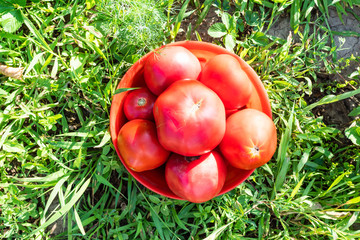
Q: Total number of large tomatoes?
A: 6